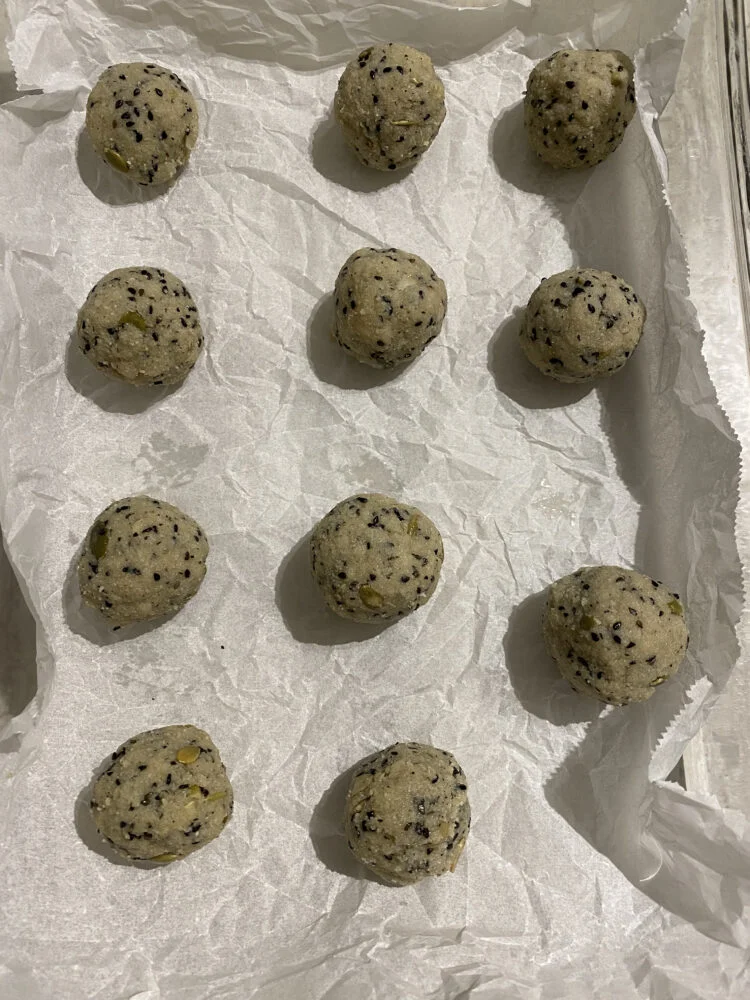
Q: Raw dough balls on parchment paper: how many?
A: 11